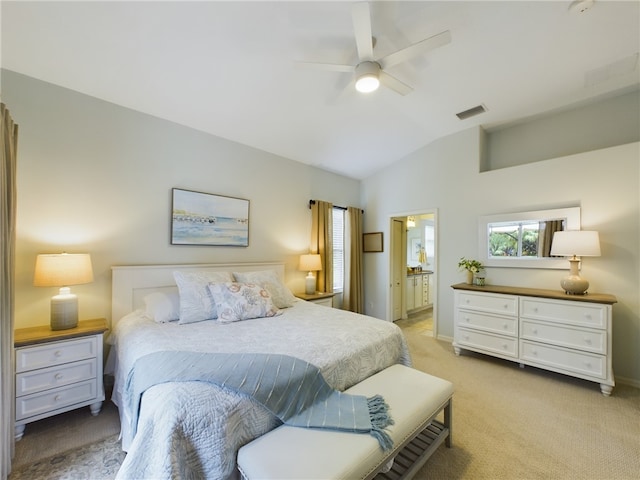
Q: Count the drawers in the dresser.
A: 6